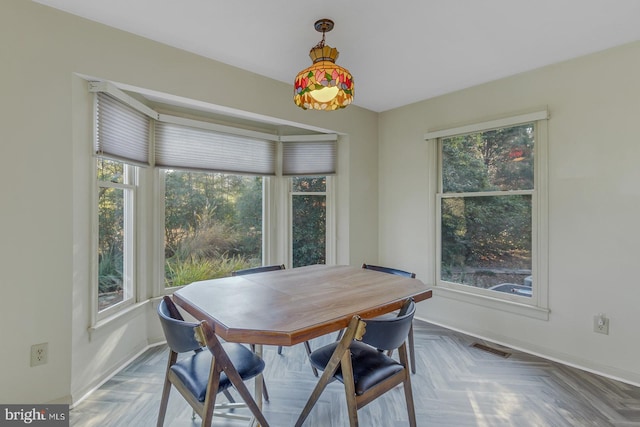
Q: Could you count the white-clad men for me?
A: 0